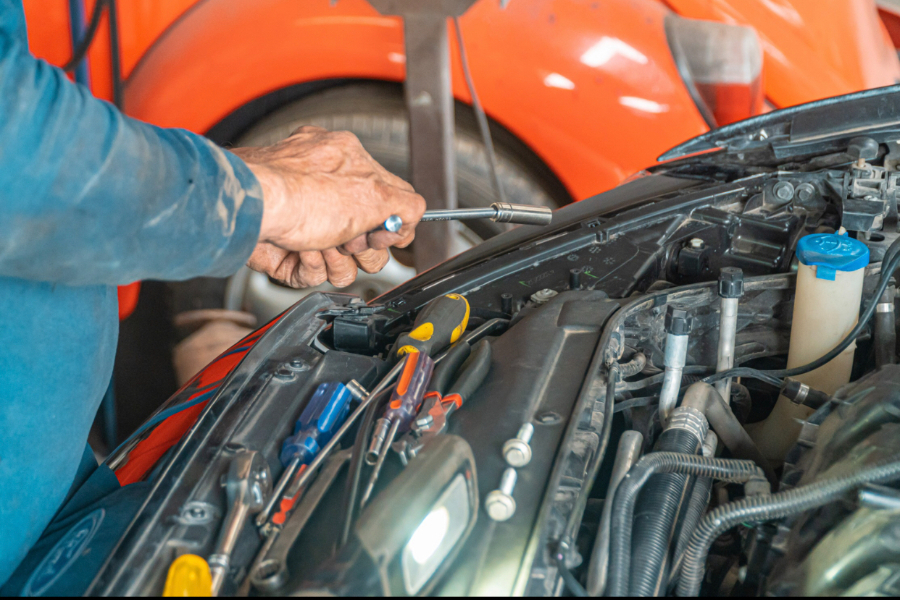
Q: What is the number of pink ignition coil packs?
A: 0